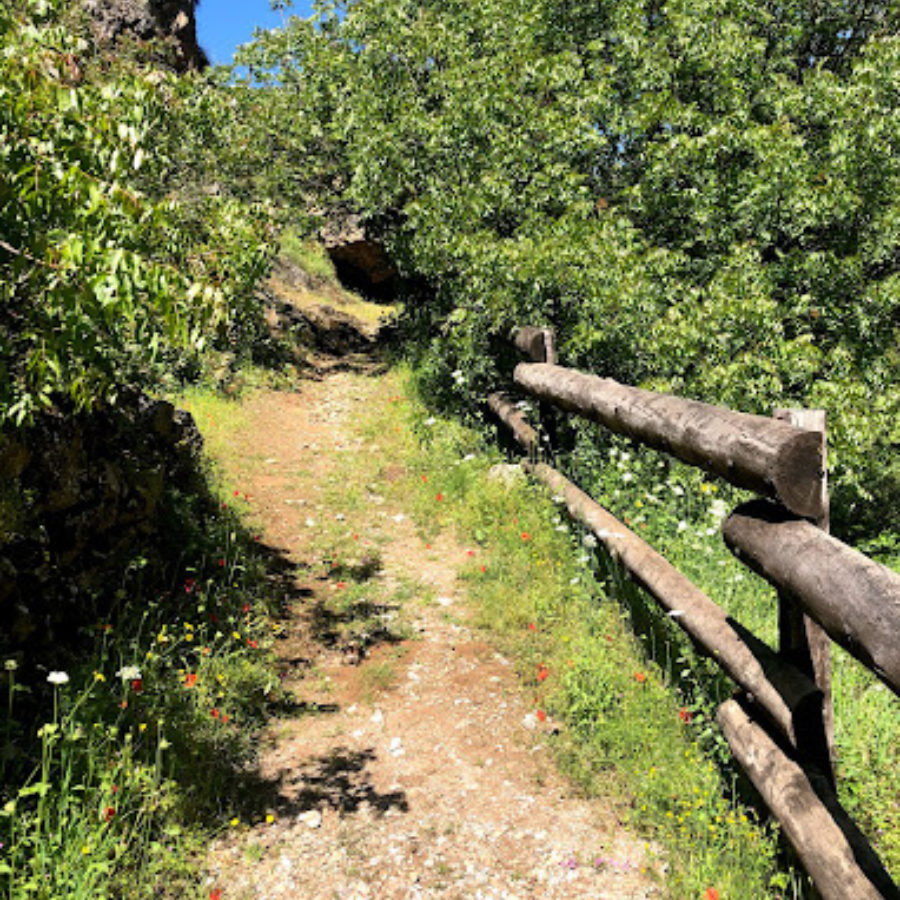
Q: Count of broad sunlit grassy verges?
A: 1